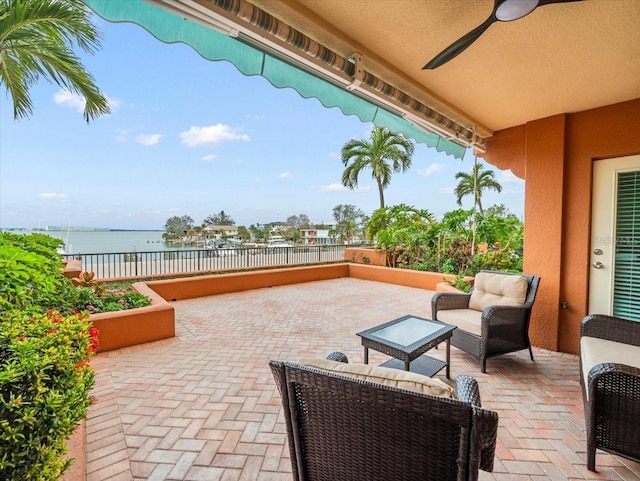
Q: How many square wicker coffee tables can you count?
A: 1